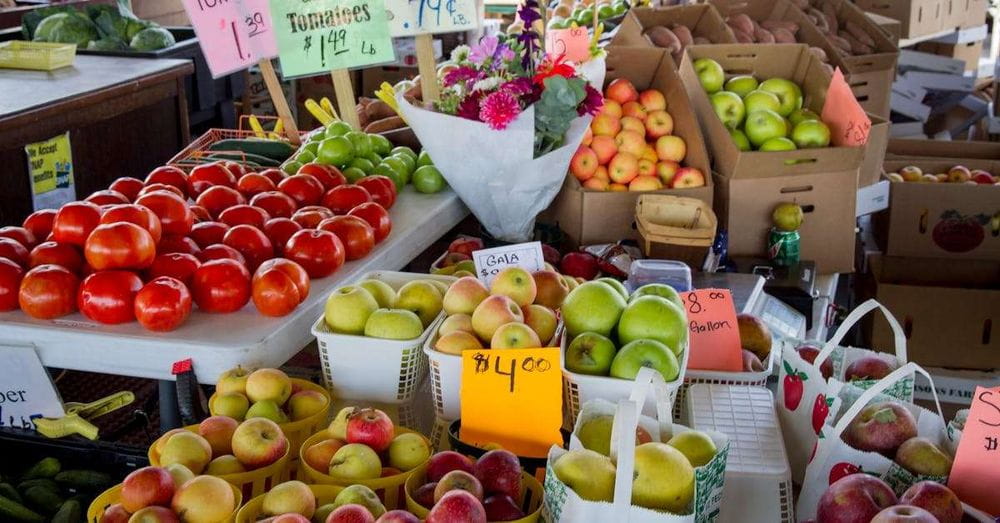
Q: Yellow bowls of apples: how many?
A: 6